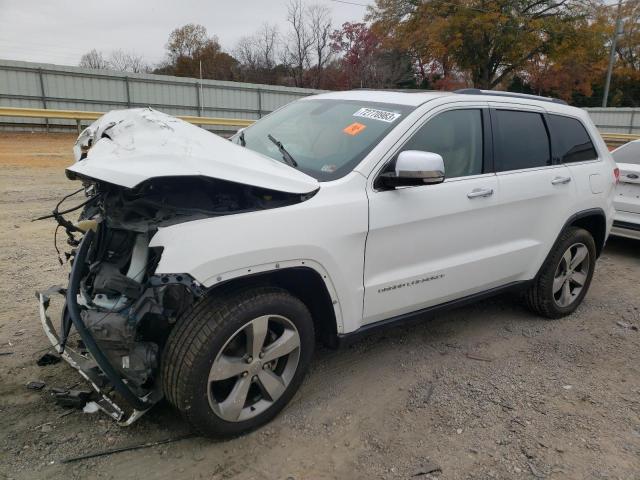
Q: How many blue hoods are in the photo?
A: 0